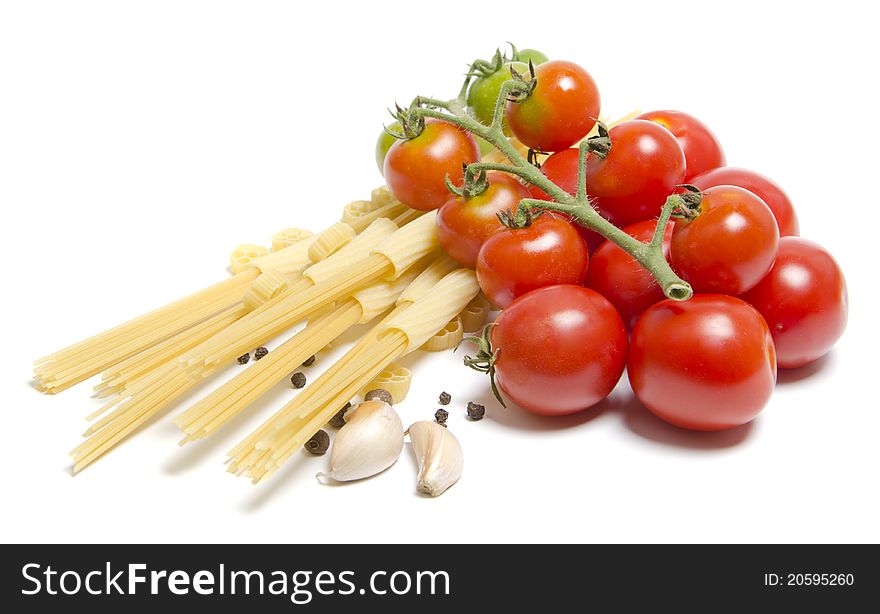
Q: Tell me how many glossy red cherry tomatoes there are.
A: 13